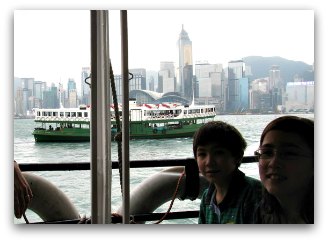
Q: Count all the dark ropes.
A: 1